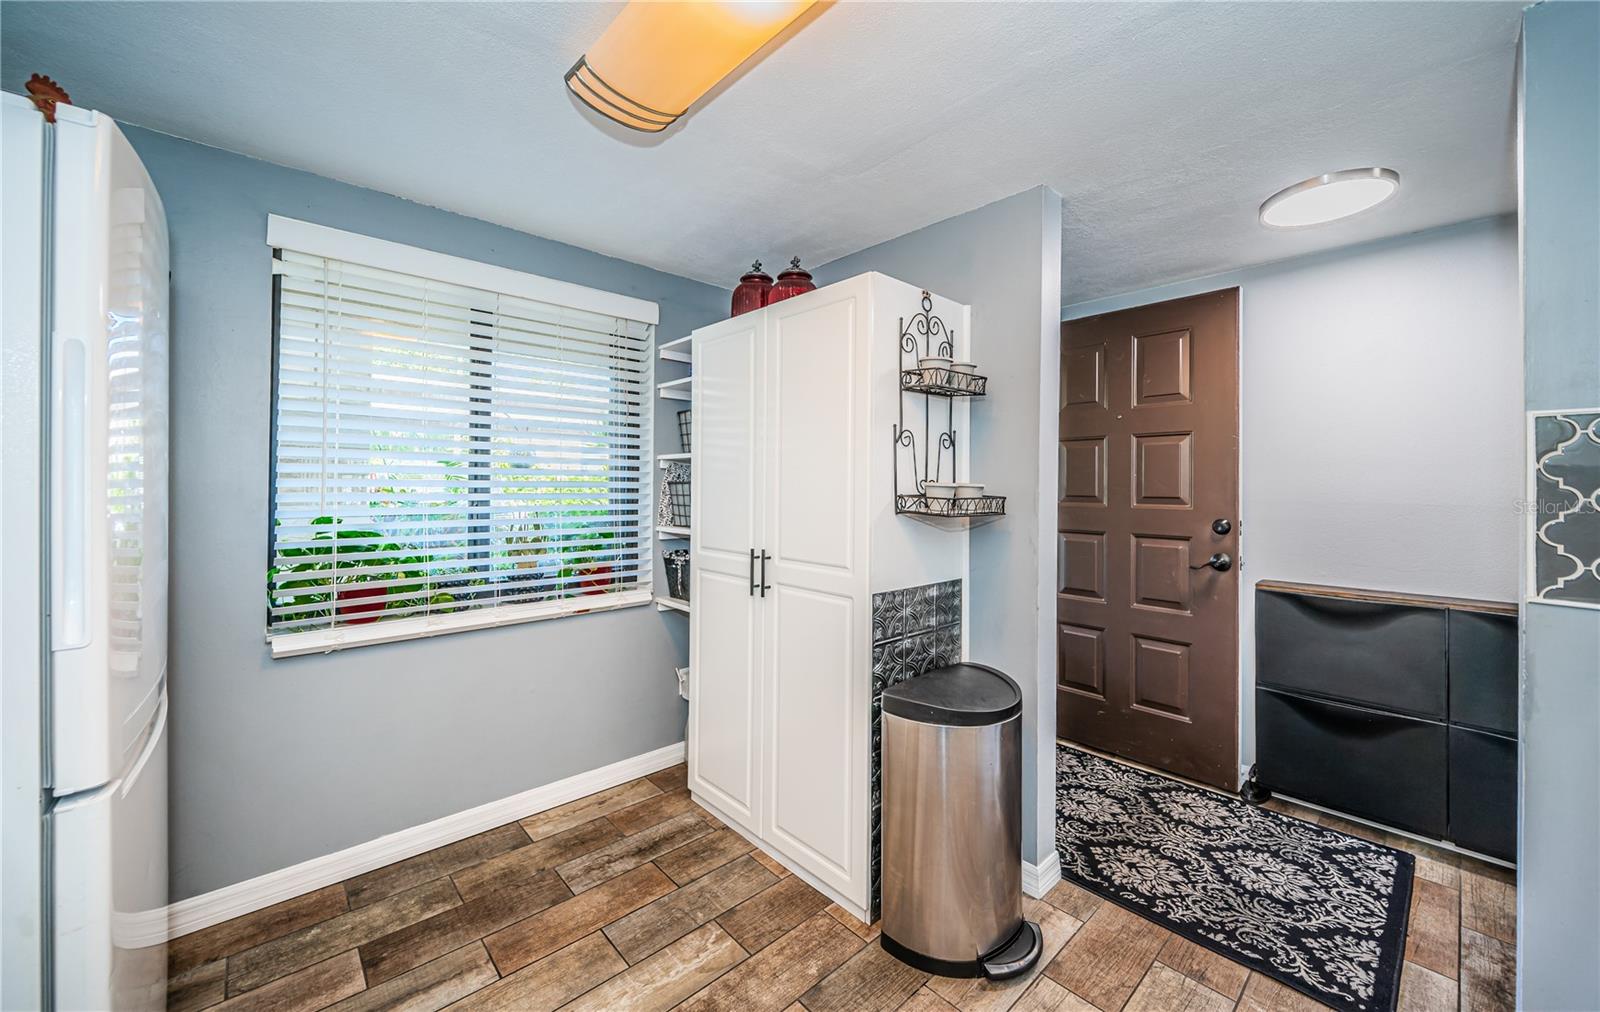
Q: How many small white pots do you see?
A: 4